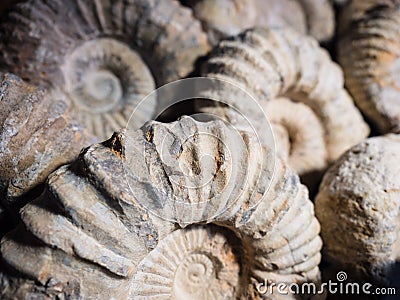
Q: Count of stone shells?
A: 7